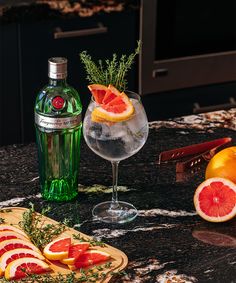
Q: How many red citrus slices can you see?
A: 11